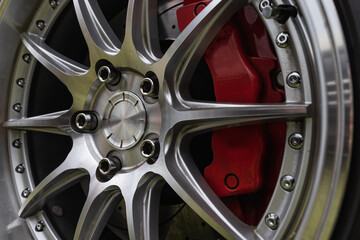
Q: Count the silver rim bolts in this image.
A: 15